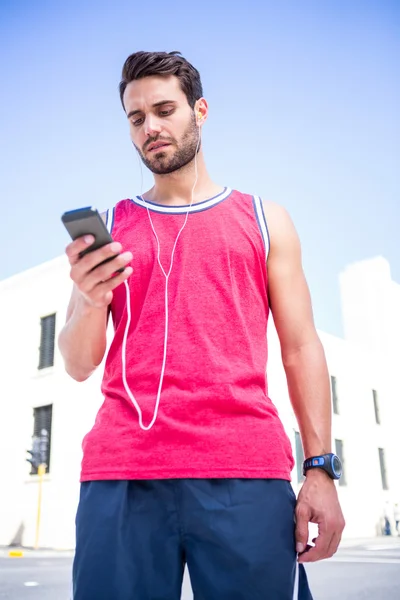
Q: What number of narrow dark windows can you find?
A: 7